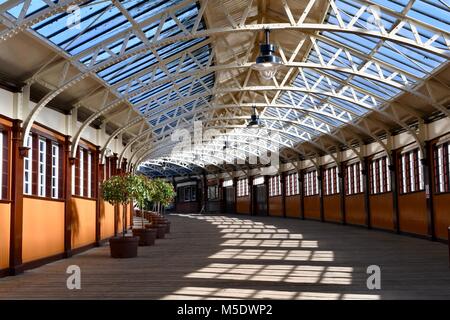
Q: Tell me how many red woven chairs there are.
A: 0